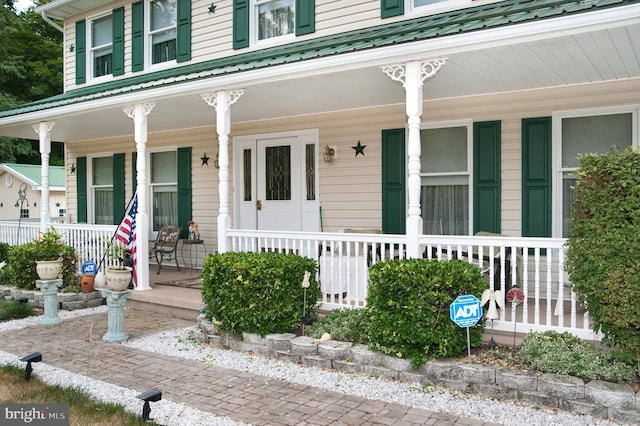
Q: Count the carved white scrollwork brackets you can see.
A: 8